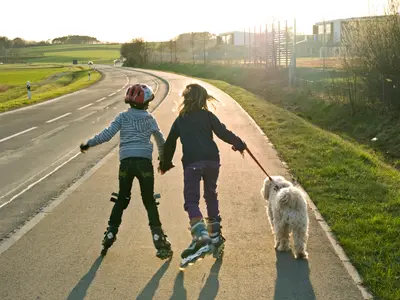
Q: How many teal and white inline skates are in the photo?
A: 2